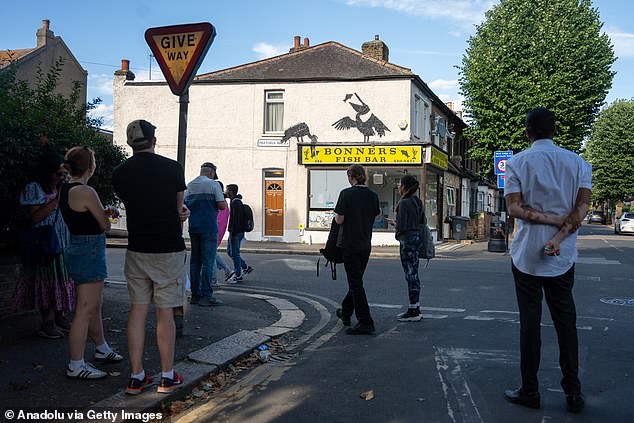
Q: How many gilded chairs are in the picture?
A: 0